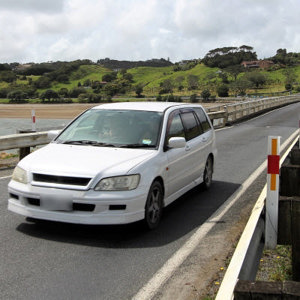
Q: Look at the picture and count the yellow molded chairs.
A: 0